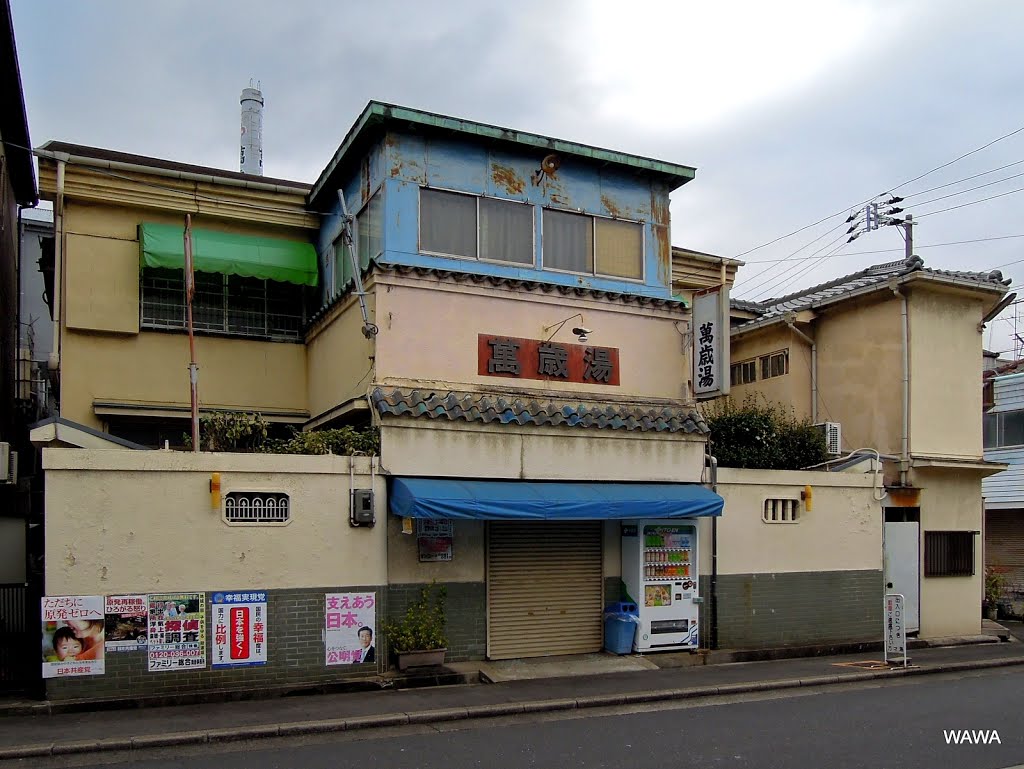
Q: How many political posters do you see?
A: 4